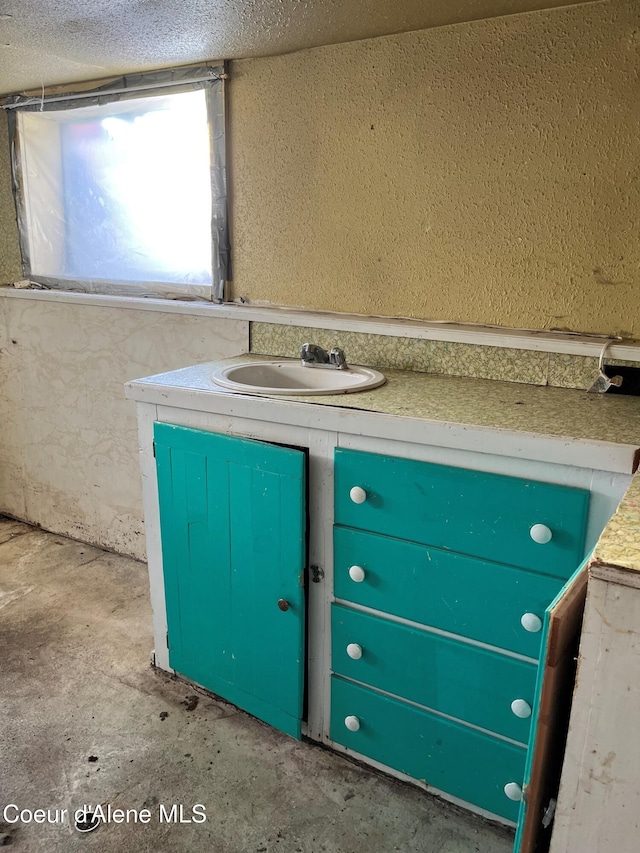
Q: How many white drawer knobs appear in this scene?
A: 8